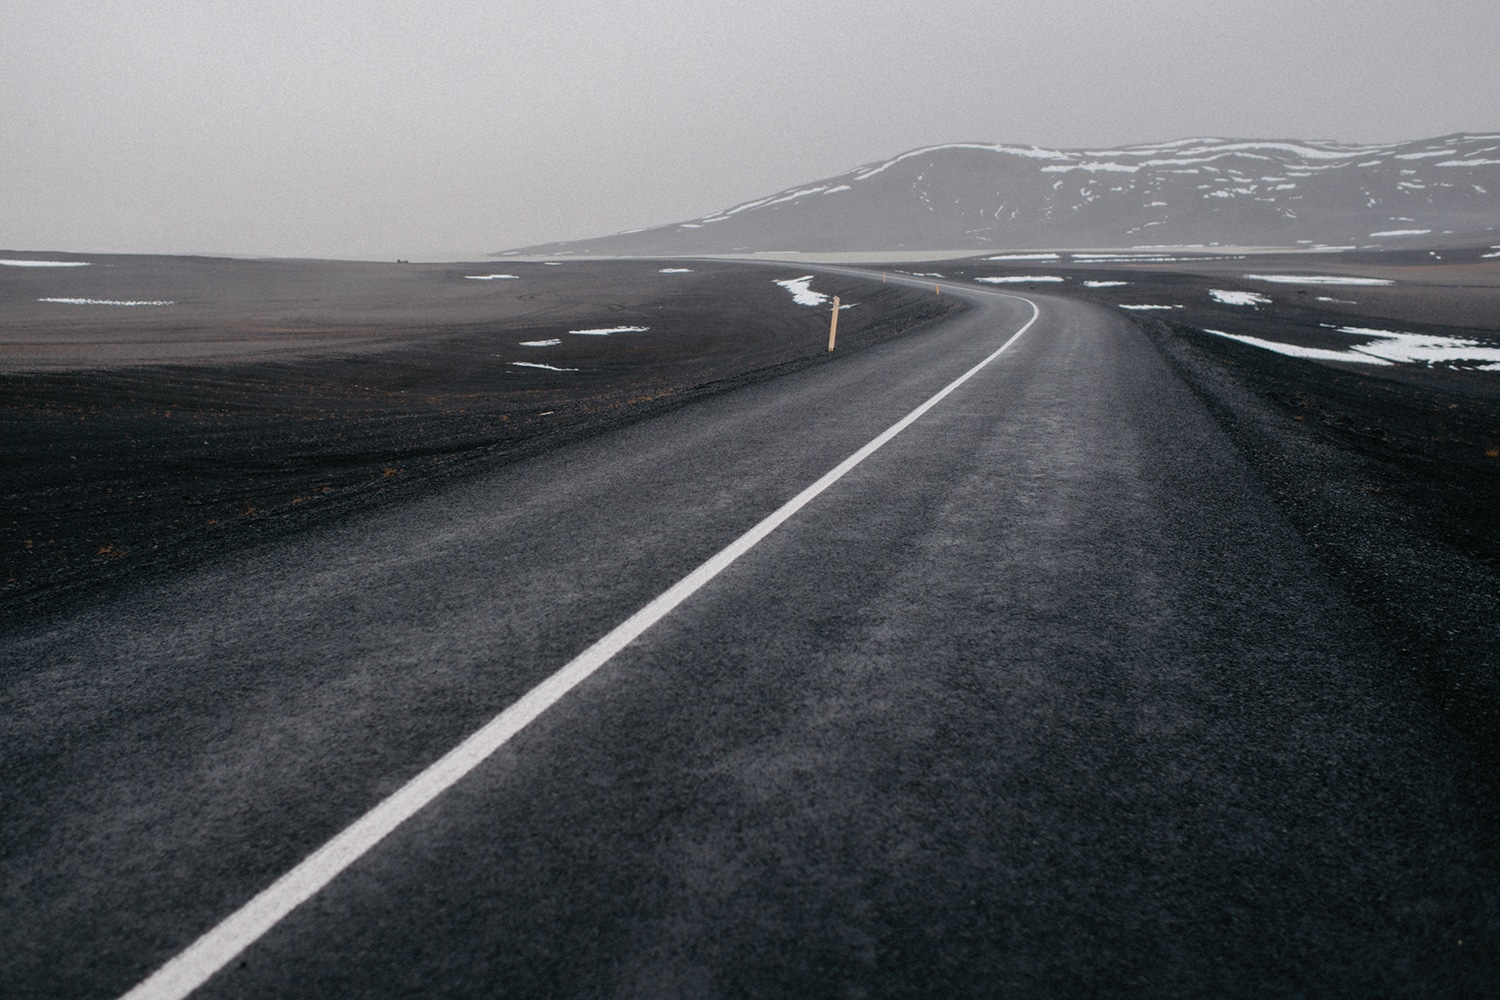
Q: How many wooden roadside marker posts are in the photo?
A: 3